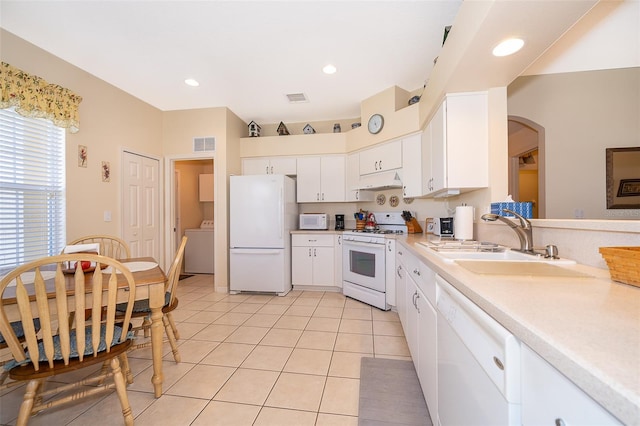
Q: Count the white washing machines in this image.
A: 1